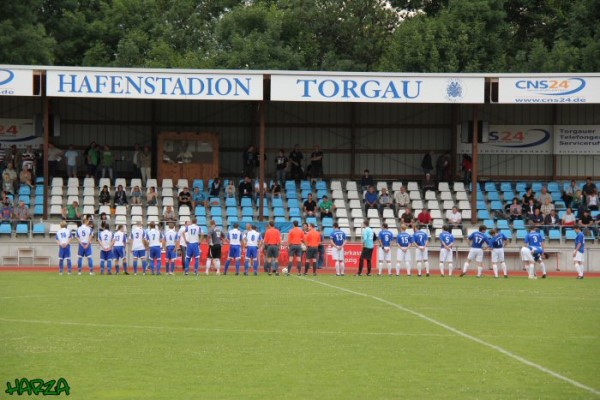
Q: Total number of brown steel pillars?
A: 3